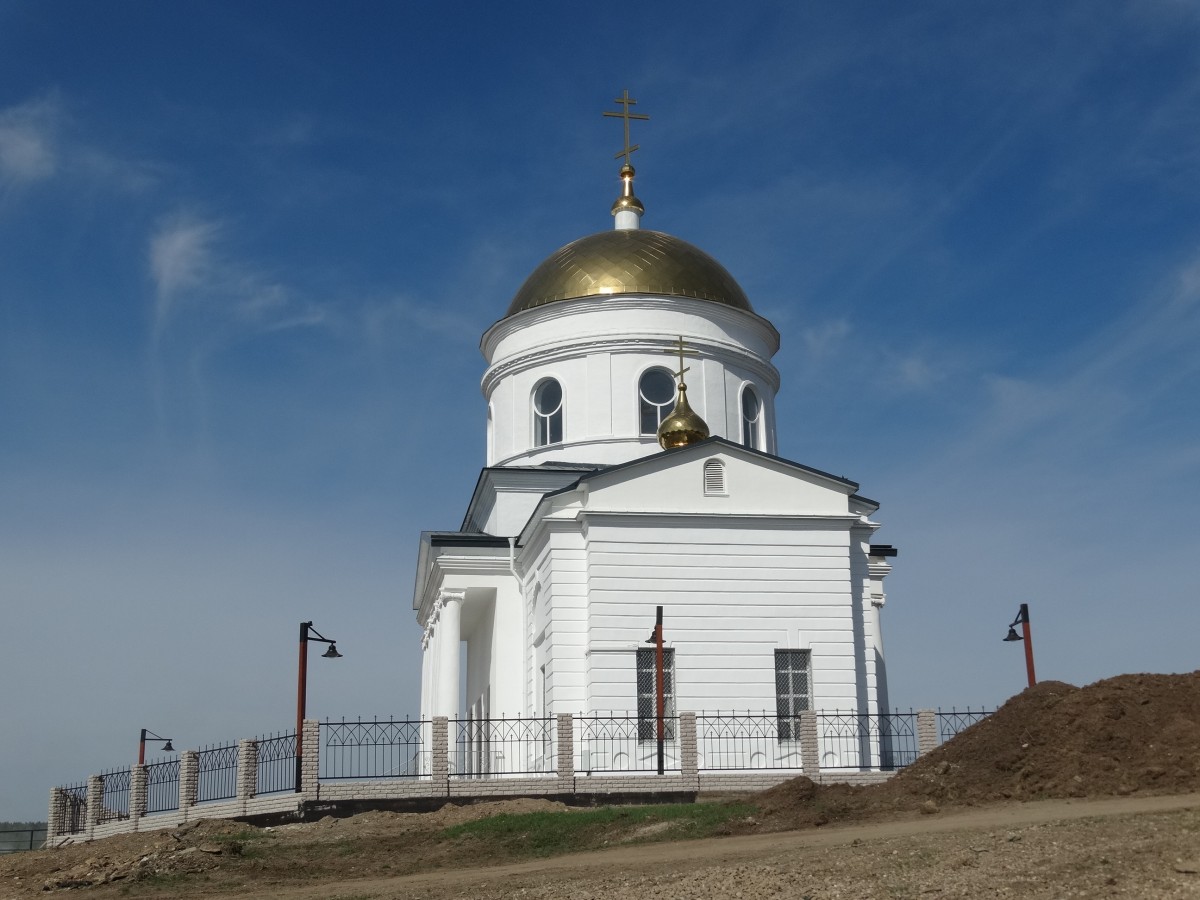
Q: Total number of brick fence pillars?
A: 11